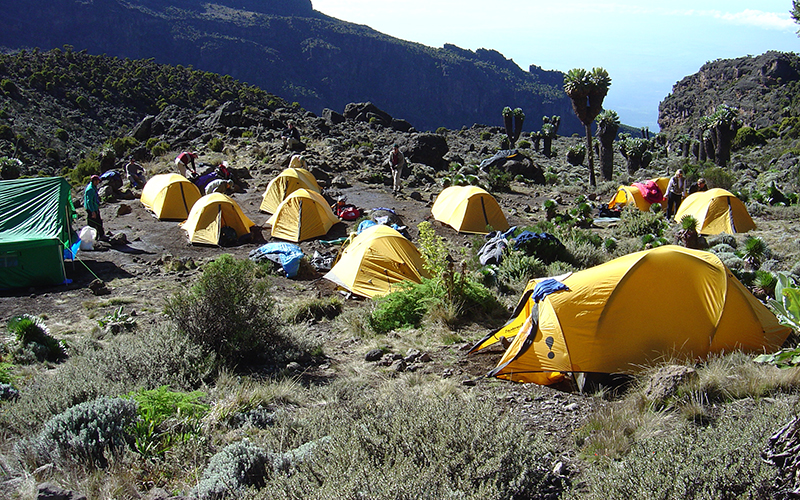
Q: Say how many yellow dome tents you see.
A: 9